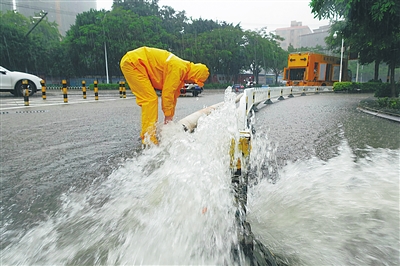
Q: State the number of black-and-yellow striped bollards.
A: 7